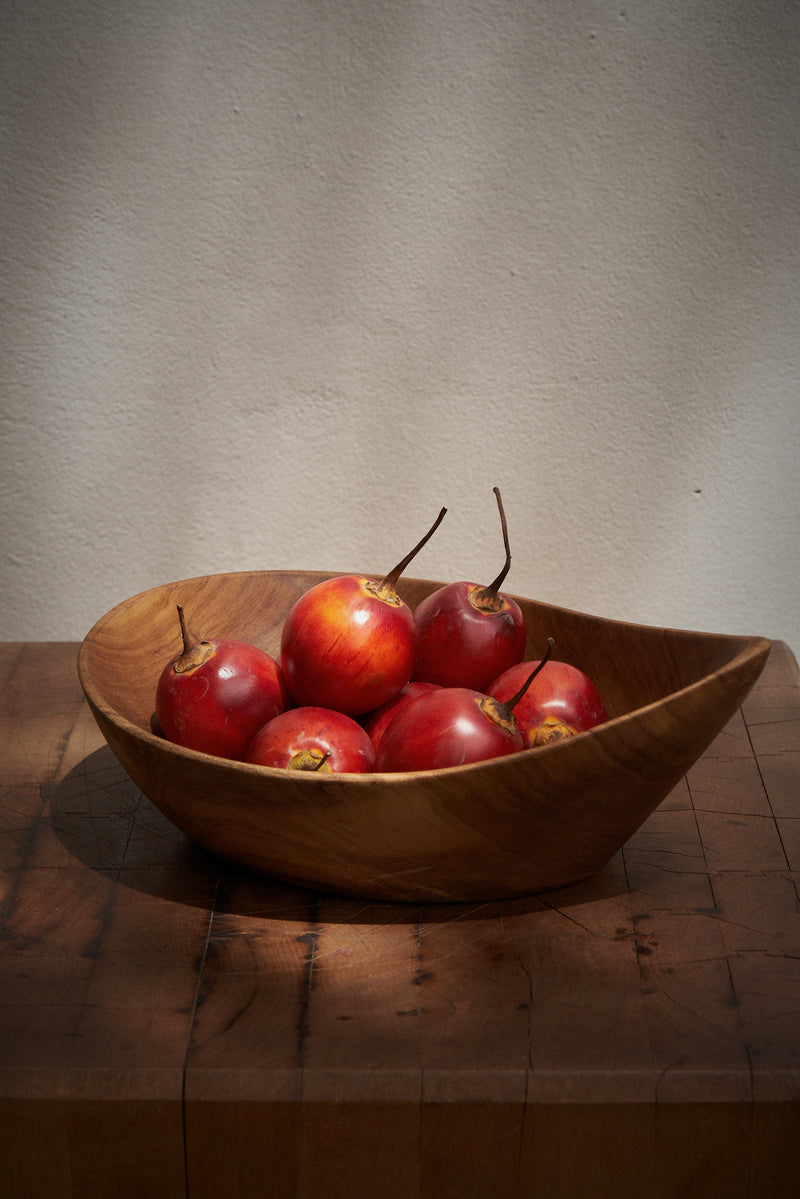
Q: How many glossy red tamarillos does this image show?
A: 7